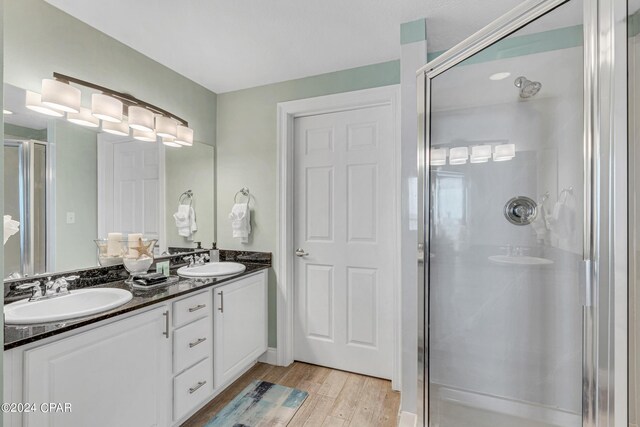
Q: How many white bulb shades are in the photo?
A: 5